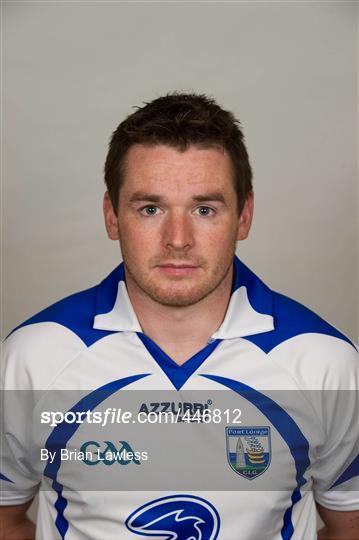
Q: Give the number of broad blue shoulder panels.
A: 2